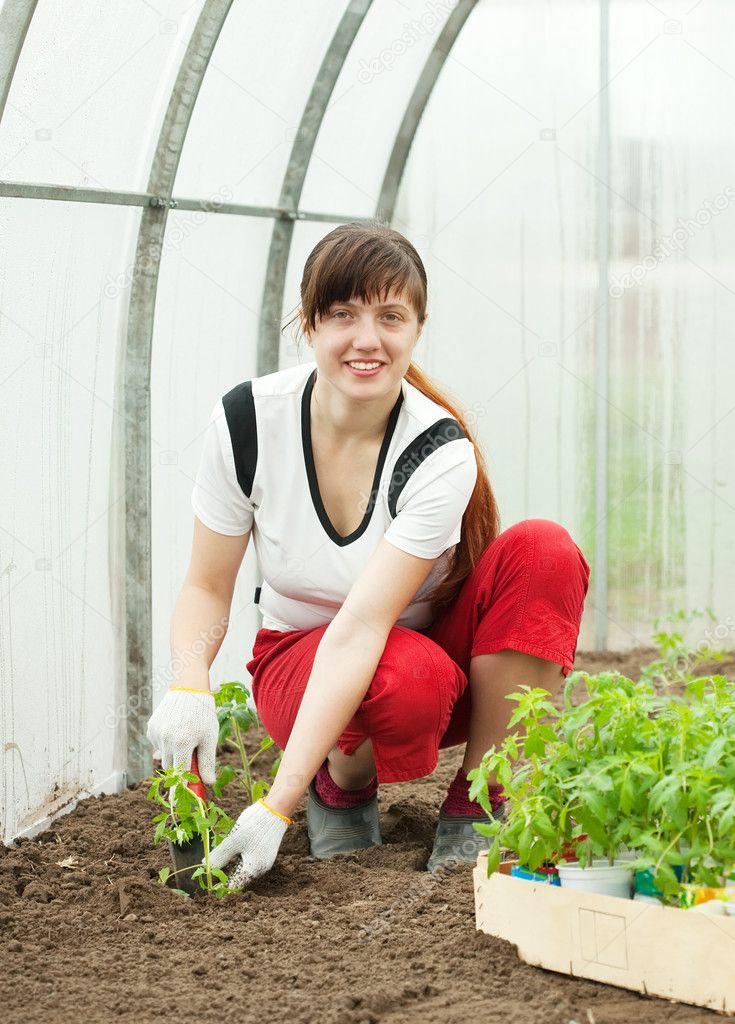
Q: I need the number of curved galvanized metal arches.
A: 4